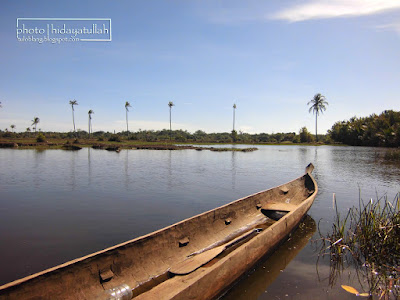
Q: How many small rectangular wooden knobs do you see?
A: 5